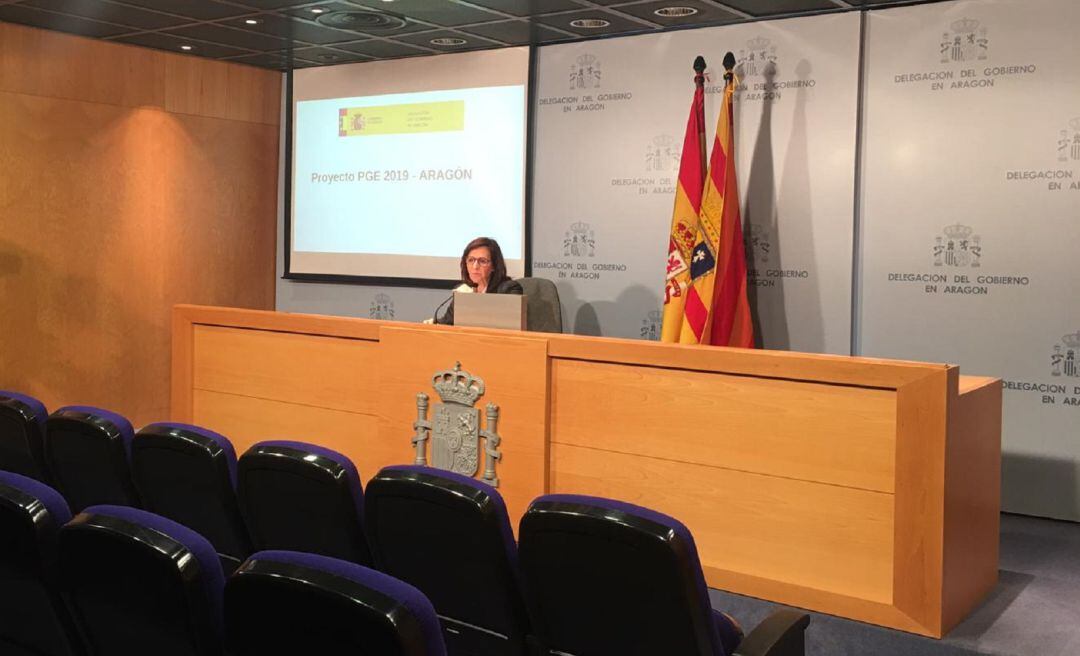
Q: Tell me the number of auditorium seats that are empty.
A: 9